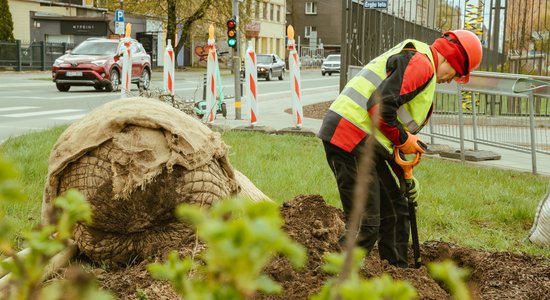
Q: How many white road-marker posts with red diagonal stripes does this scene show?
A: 5